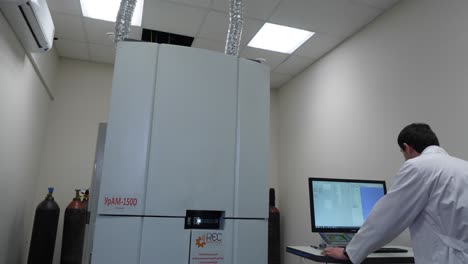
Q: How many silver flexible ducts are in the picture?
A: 2